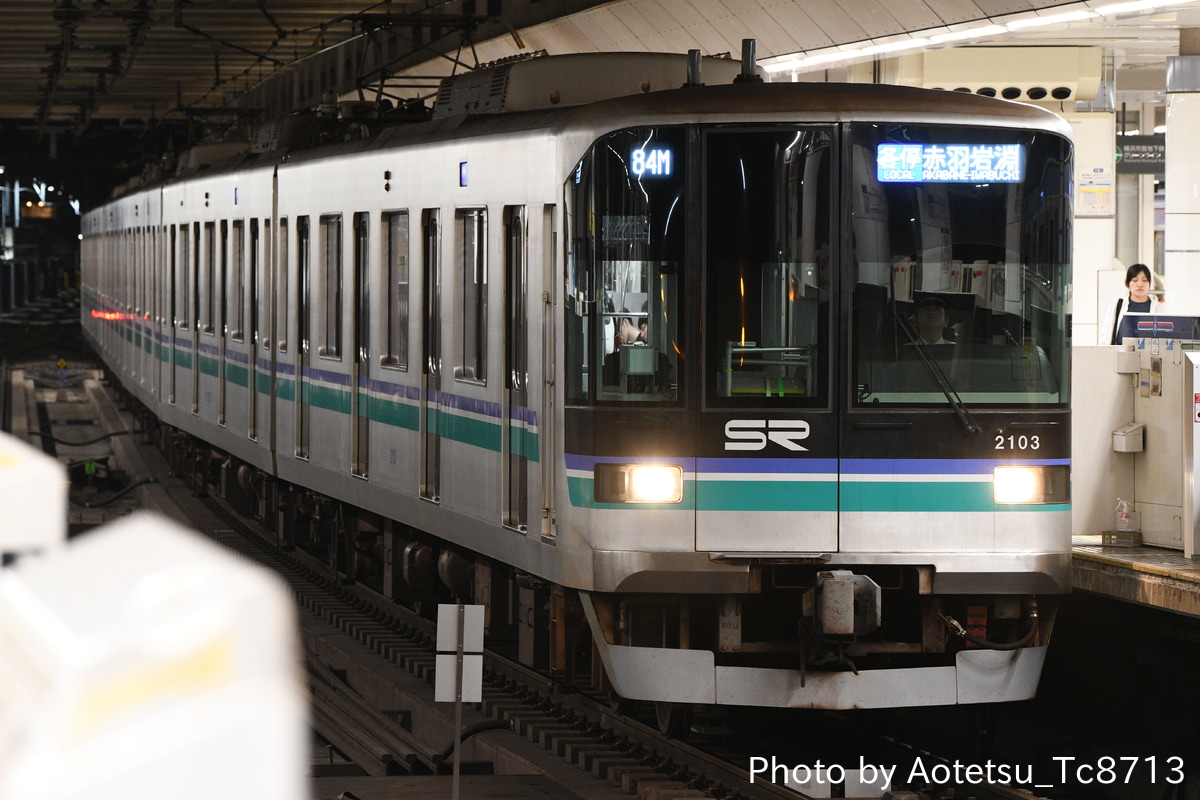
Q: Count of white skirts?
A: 0